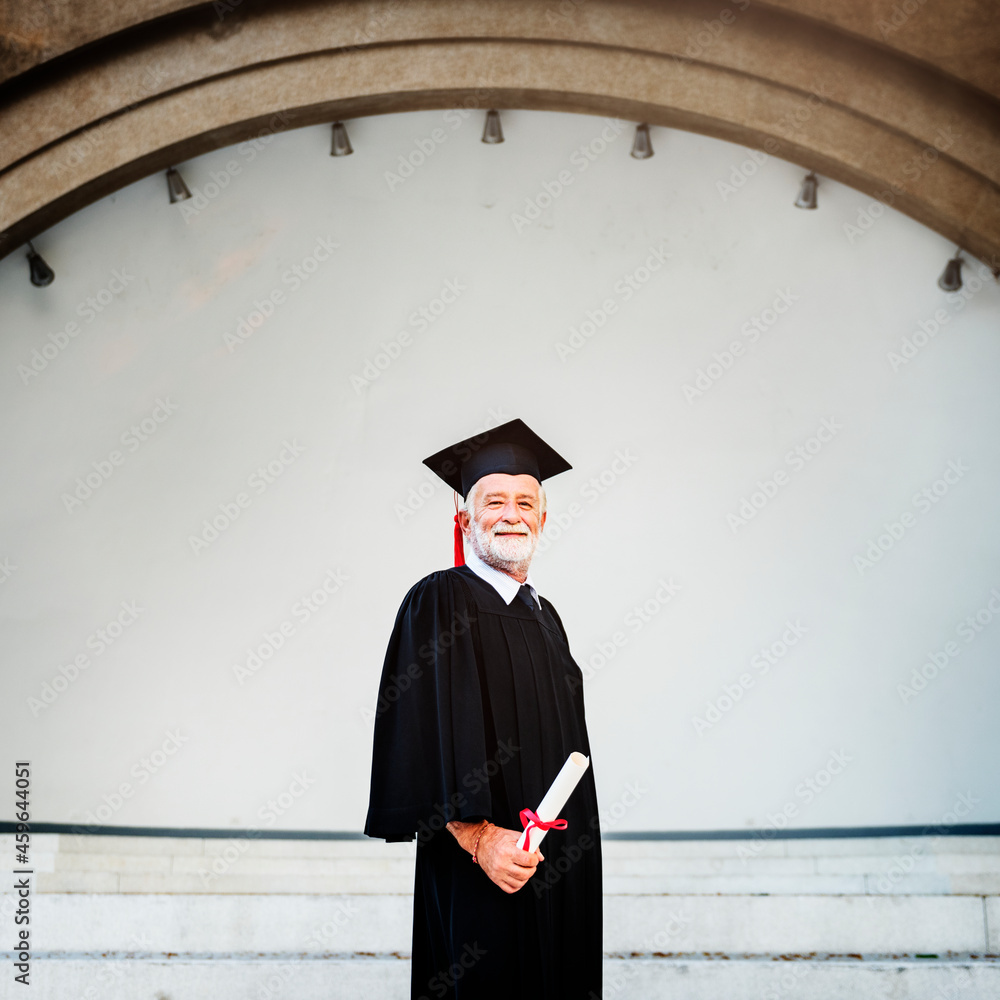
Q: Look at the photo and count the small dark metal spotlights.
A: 7